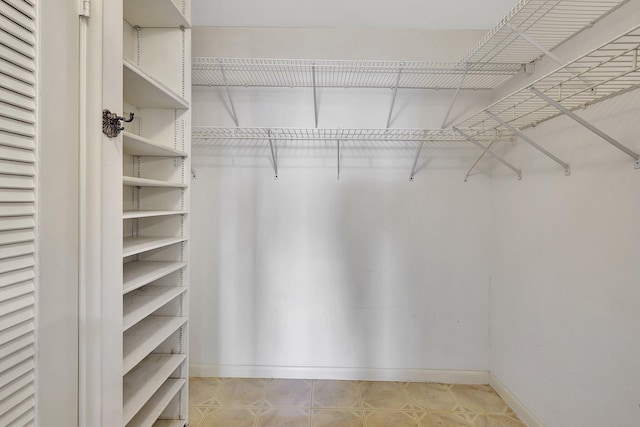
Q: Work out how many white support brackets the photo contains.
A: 12